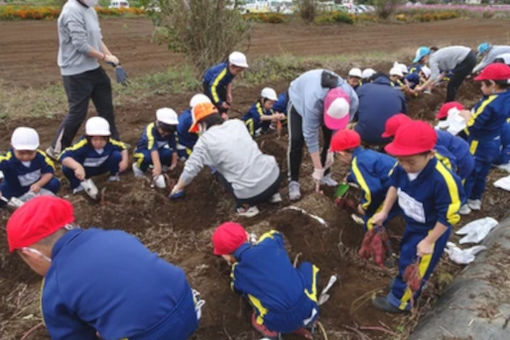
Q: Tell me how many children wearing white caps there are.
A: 11